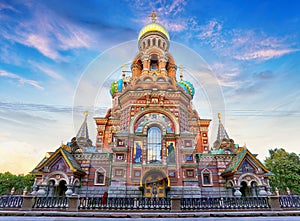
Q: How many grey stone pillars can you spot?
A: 4